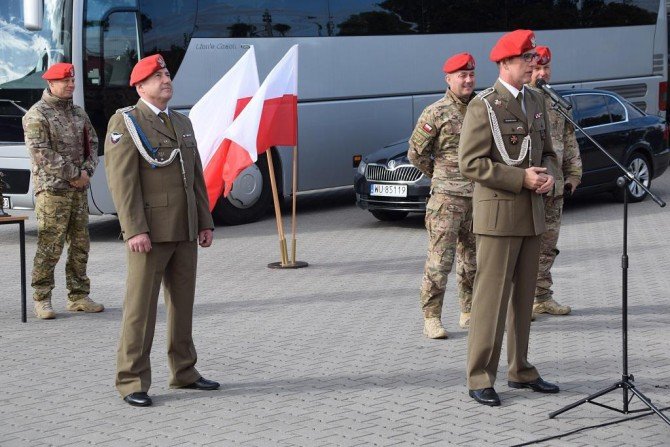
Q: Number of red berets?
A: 5